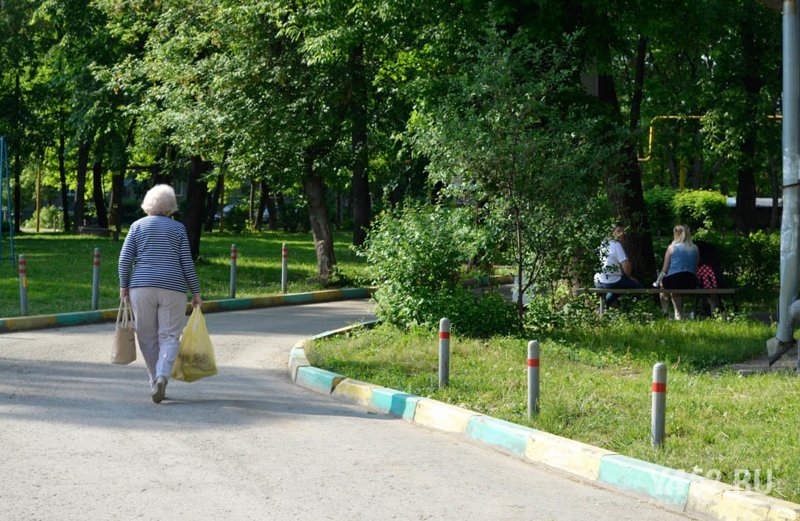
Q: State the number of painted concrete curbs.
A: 2